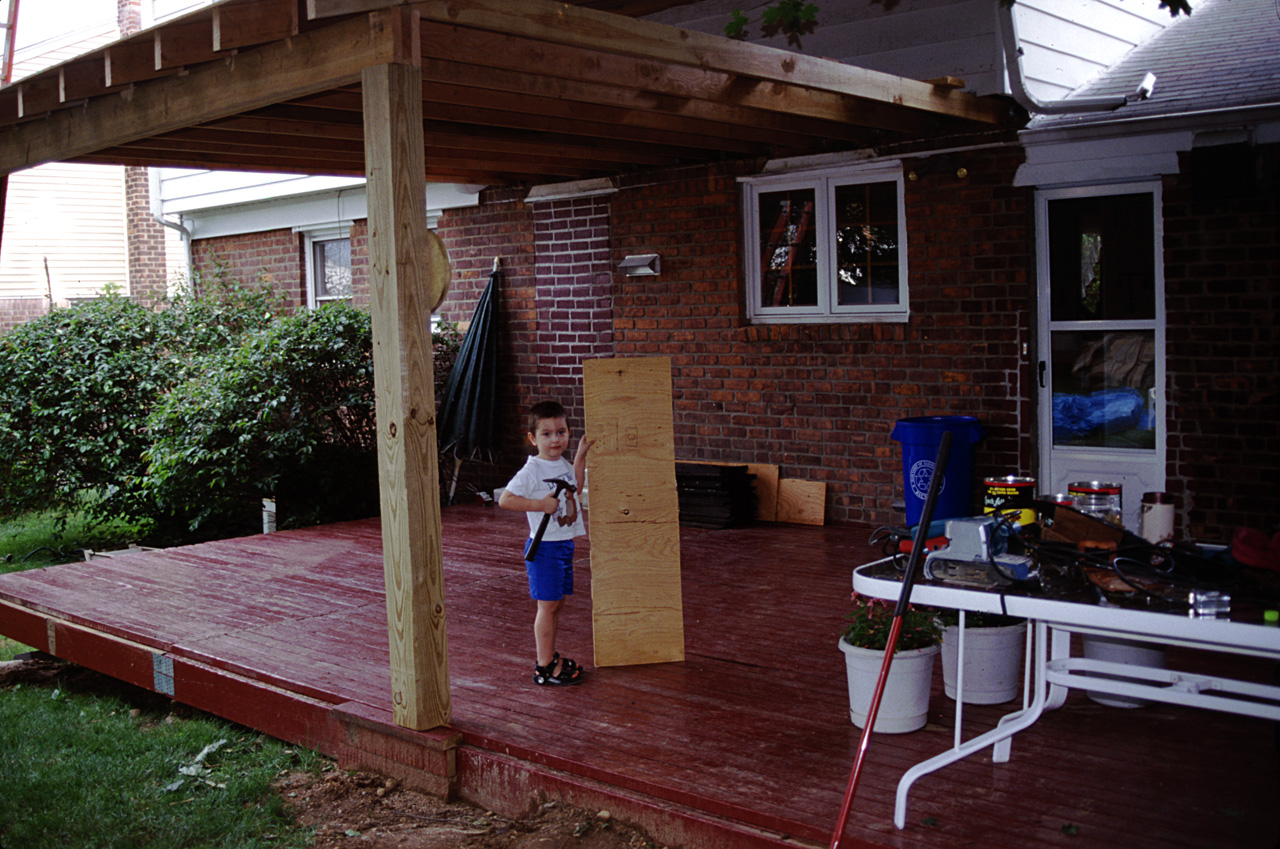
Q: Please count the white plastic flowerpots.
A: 3